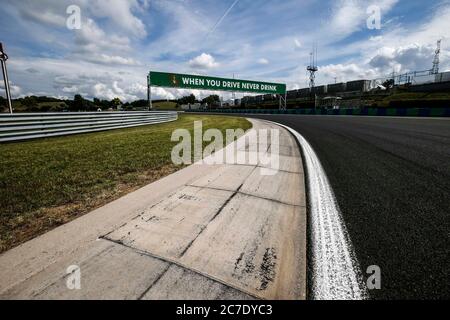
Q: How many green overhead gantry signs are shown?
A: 1